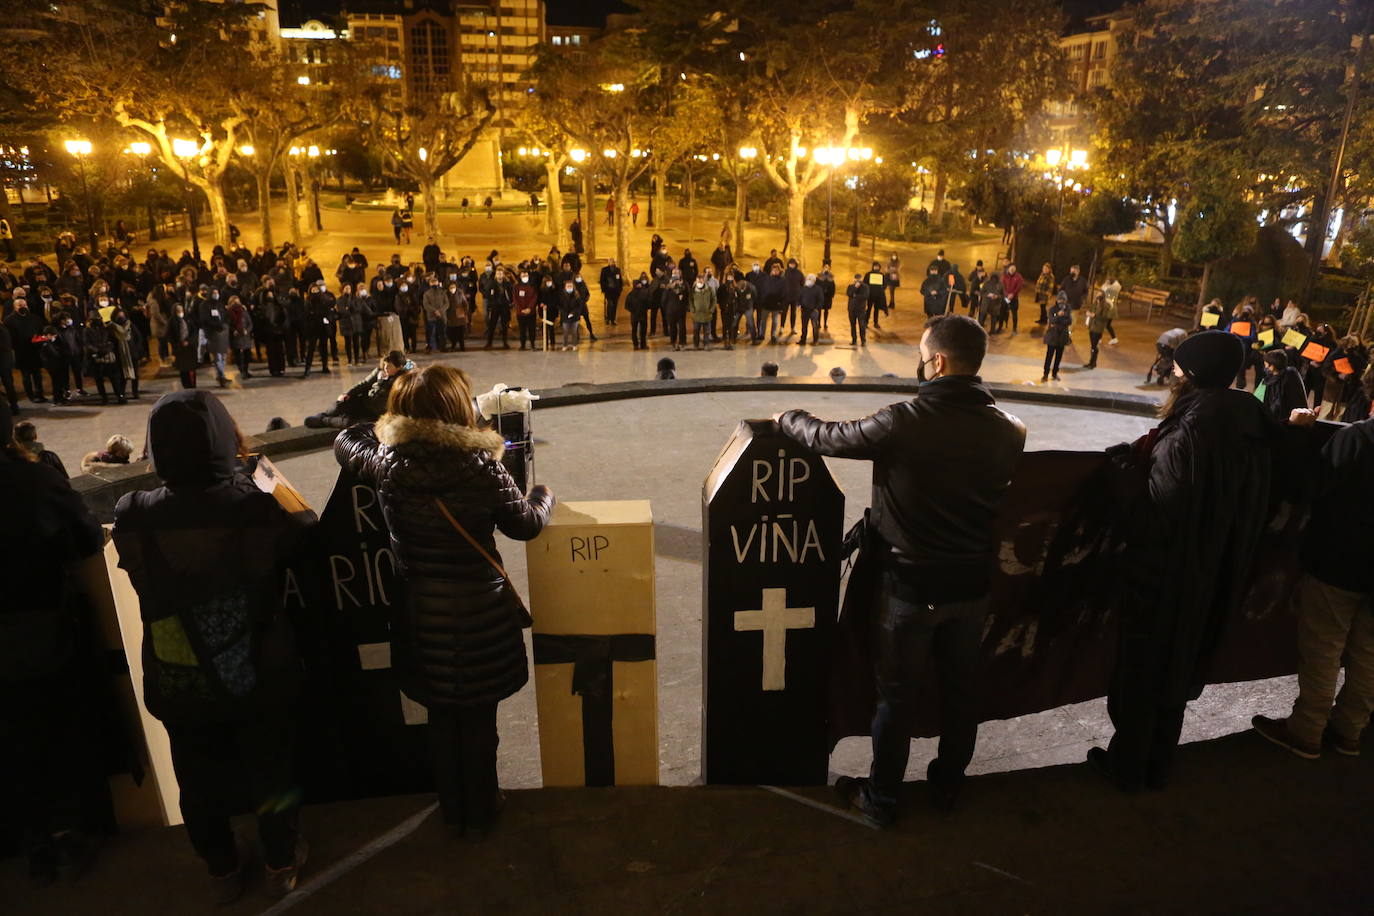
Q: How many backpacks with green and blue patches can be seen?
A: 1